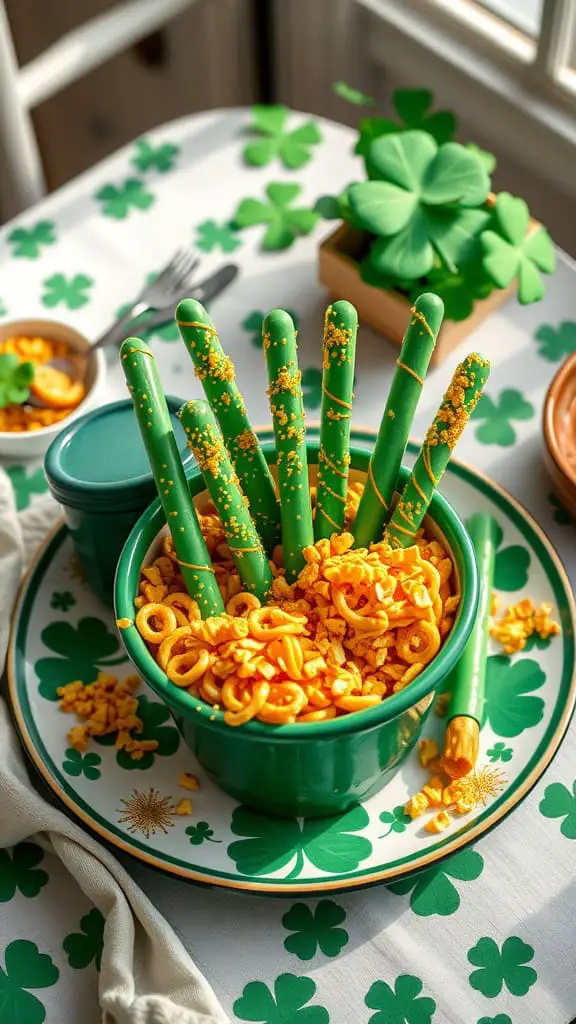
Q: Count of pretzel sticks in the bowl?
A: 7